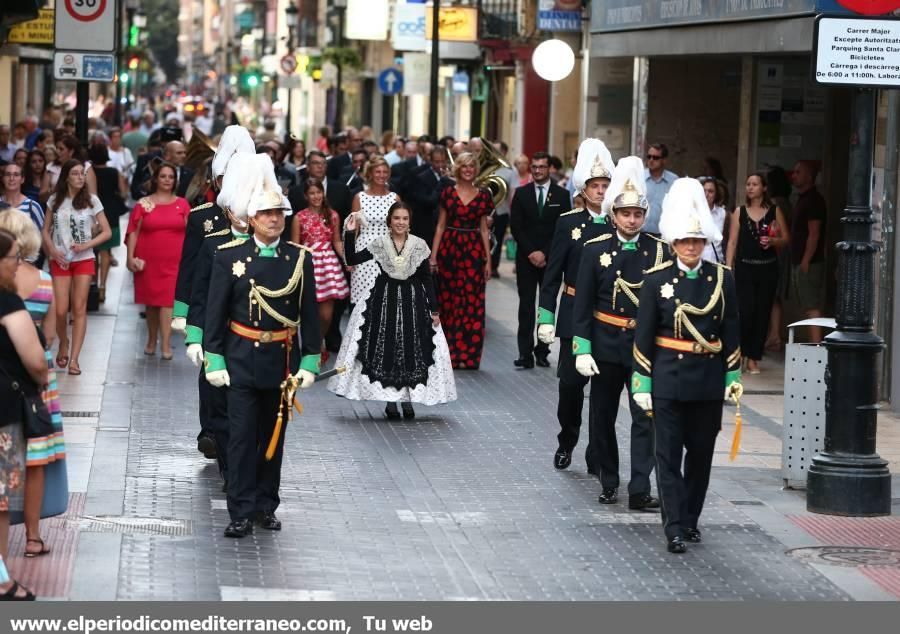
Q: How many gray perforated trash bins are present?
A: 1